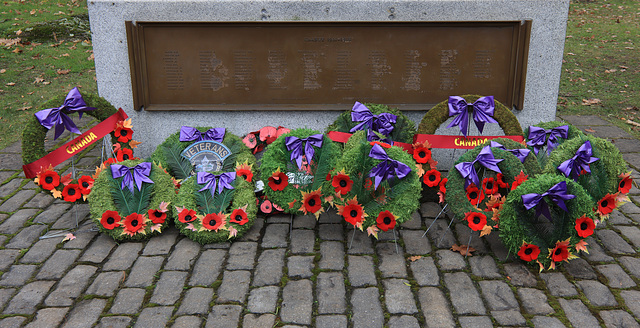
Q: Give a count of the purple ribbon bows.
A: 13